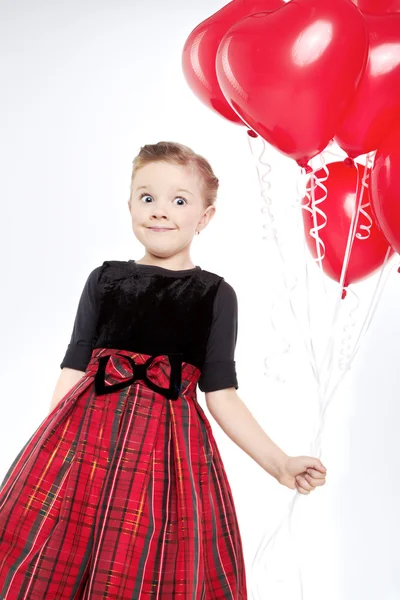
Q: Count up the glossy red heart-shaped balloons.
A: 6